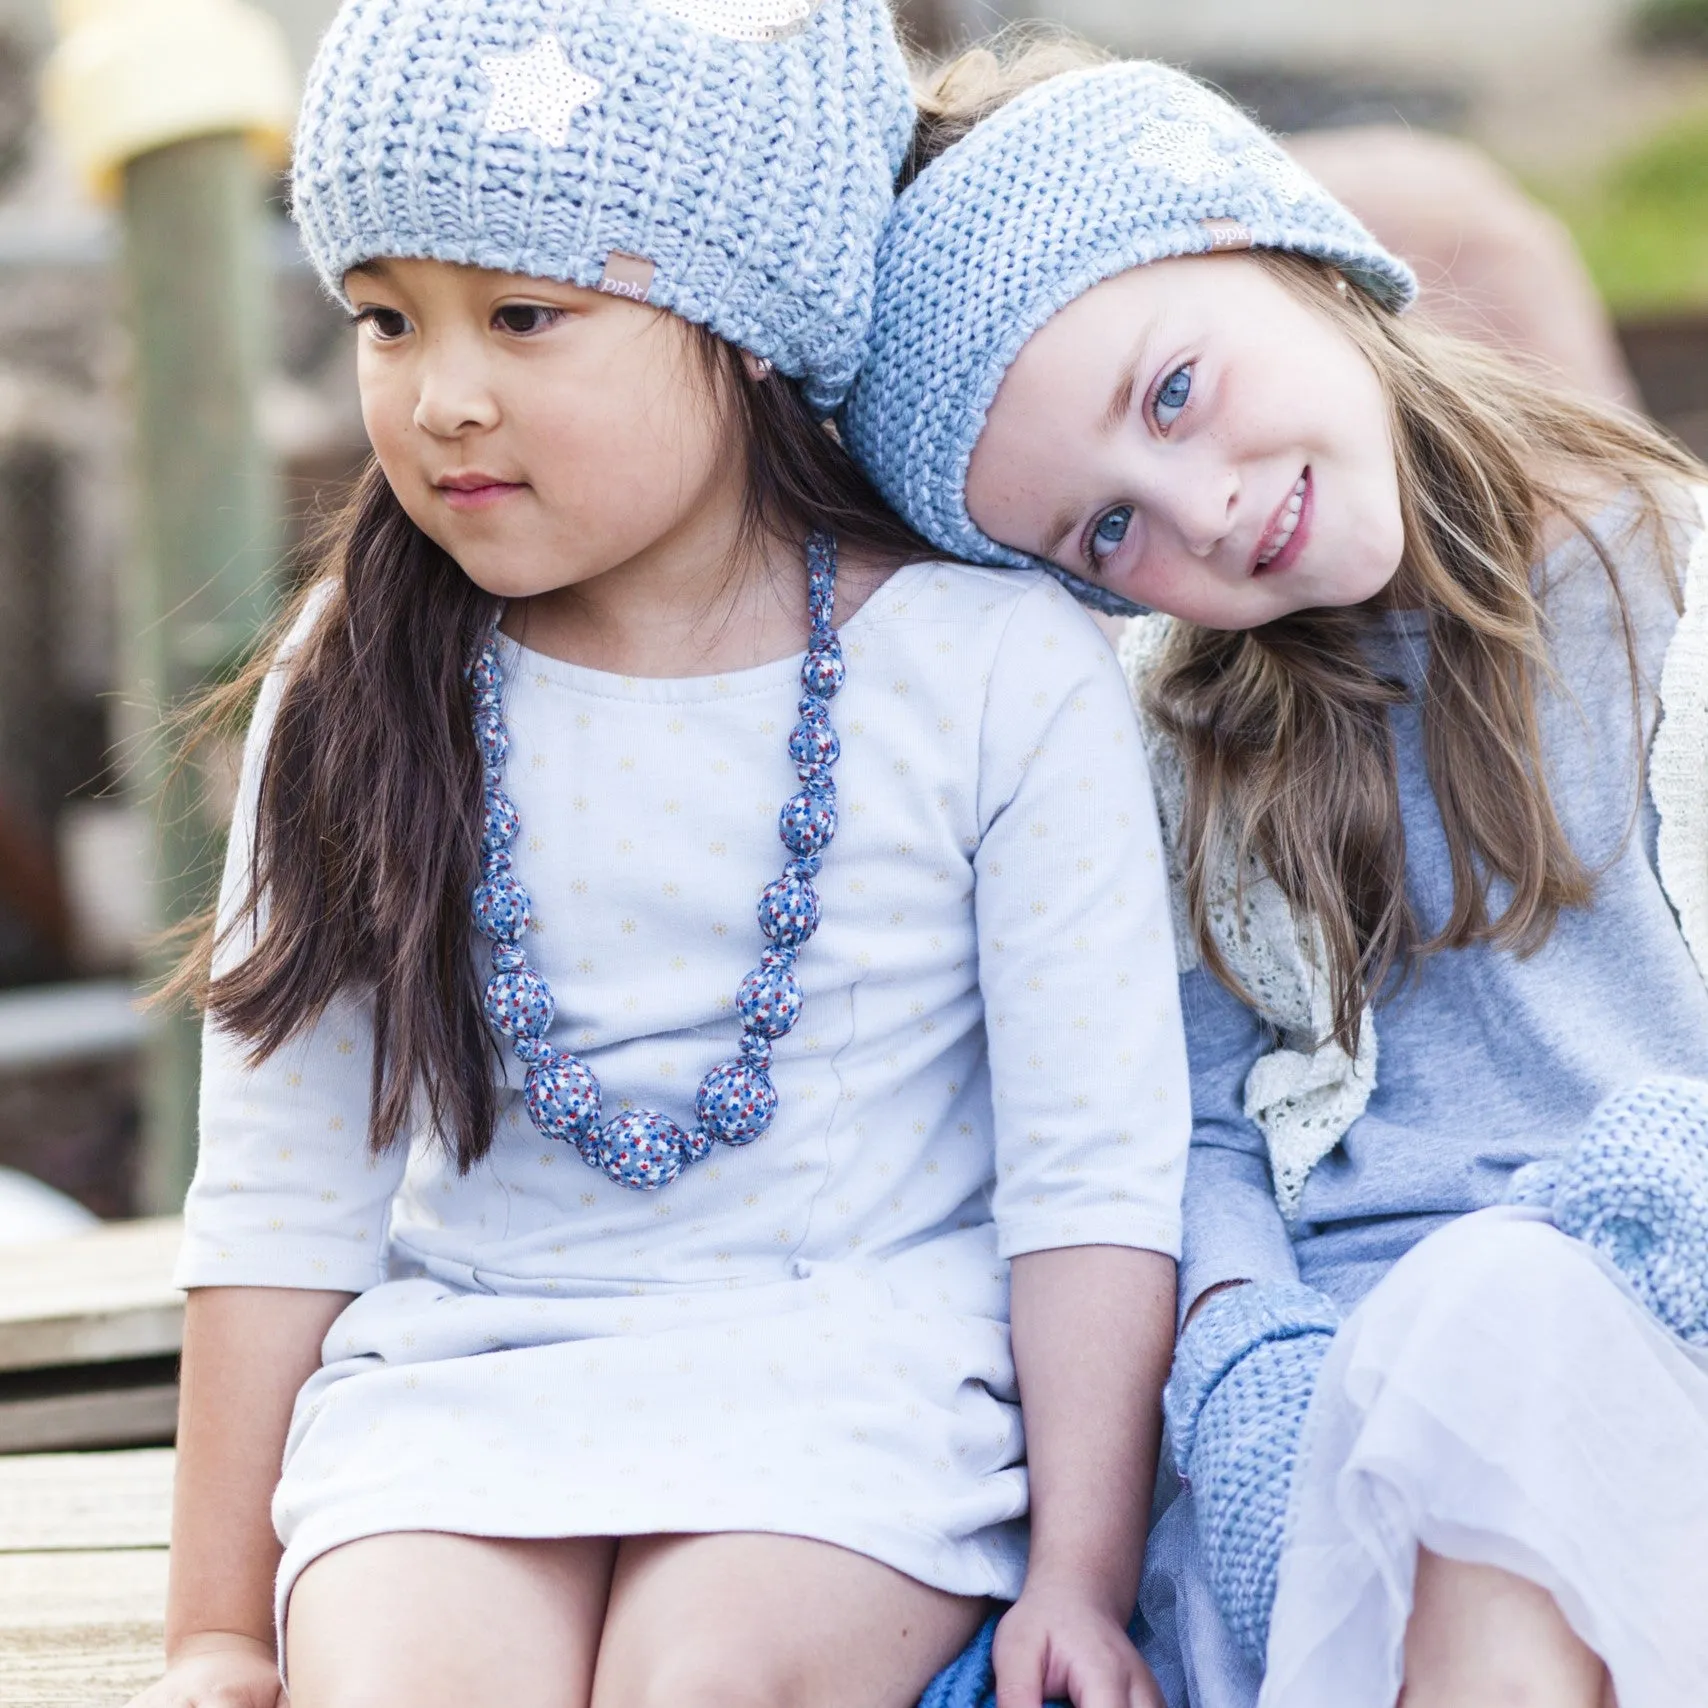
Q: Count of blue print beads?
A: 13